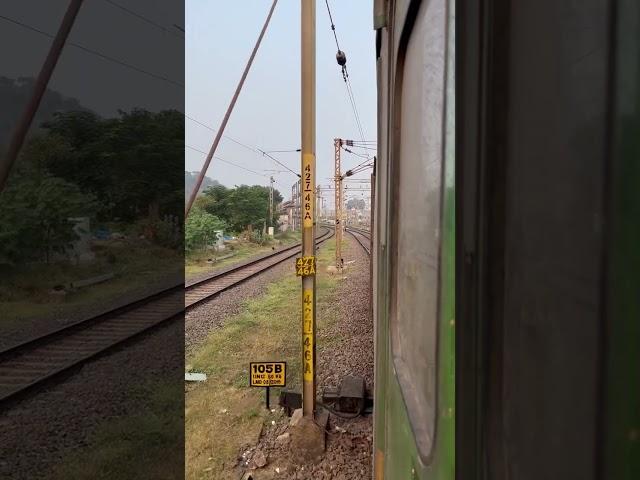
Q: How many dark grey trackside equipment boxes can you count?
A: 2